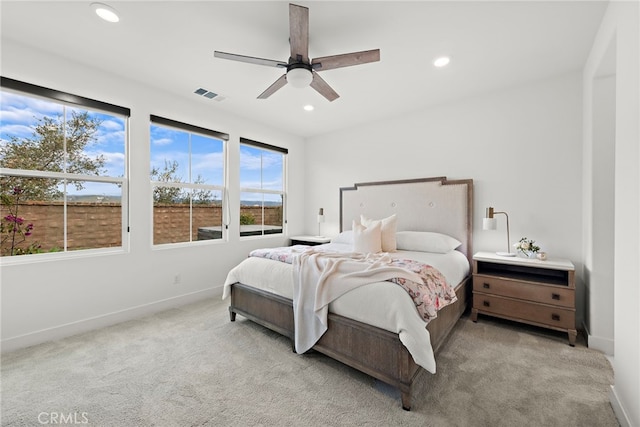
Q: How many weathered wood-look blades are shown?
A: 5